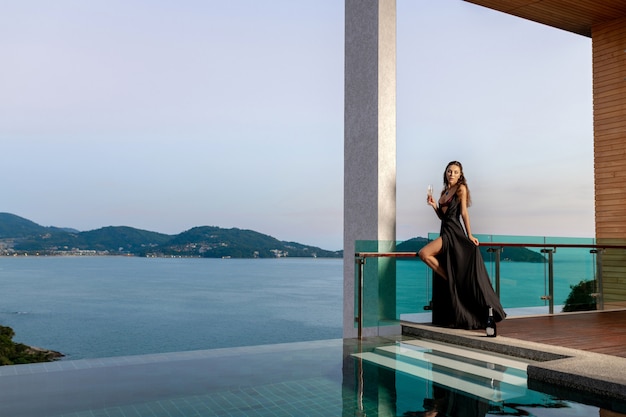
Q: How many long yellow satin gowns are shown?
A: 0